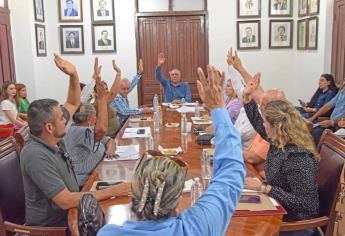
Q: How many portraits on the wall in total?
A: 14